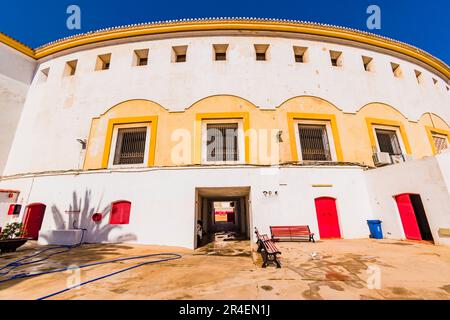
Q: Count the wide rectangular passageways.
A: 1